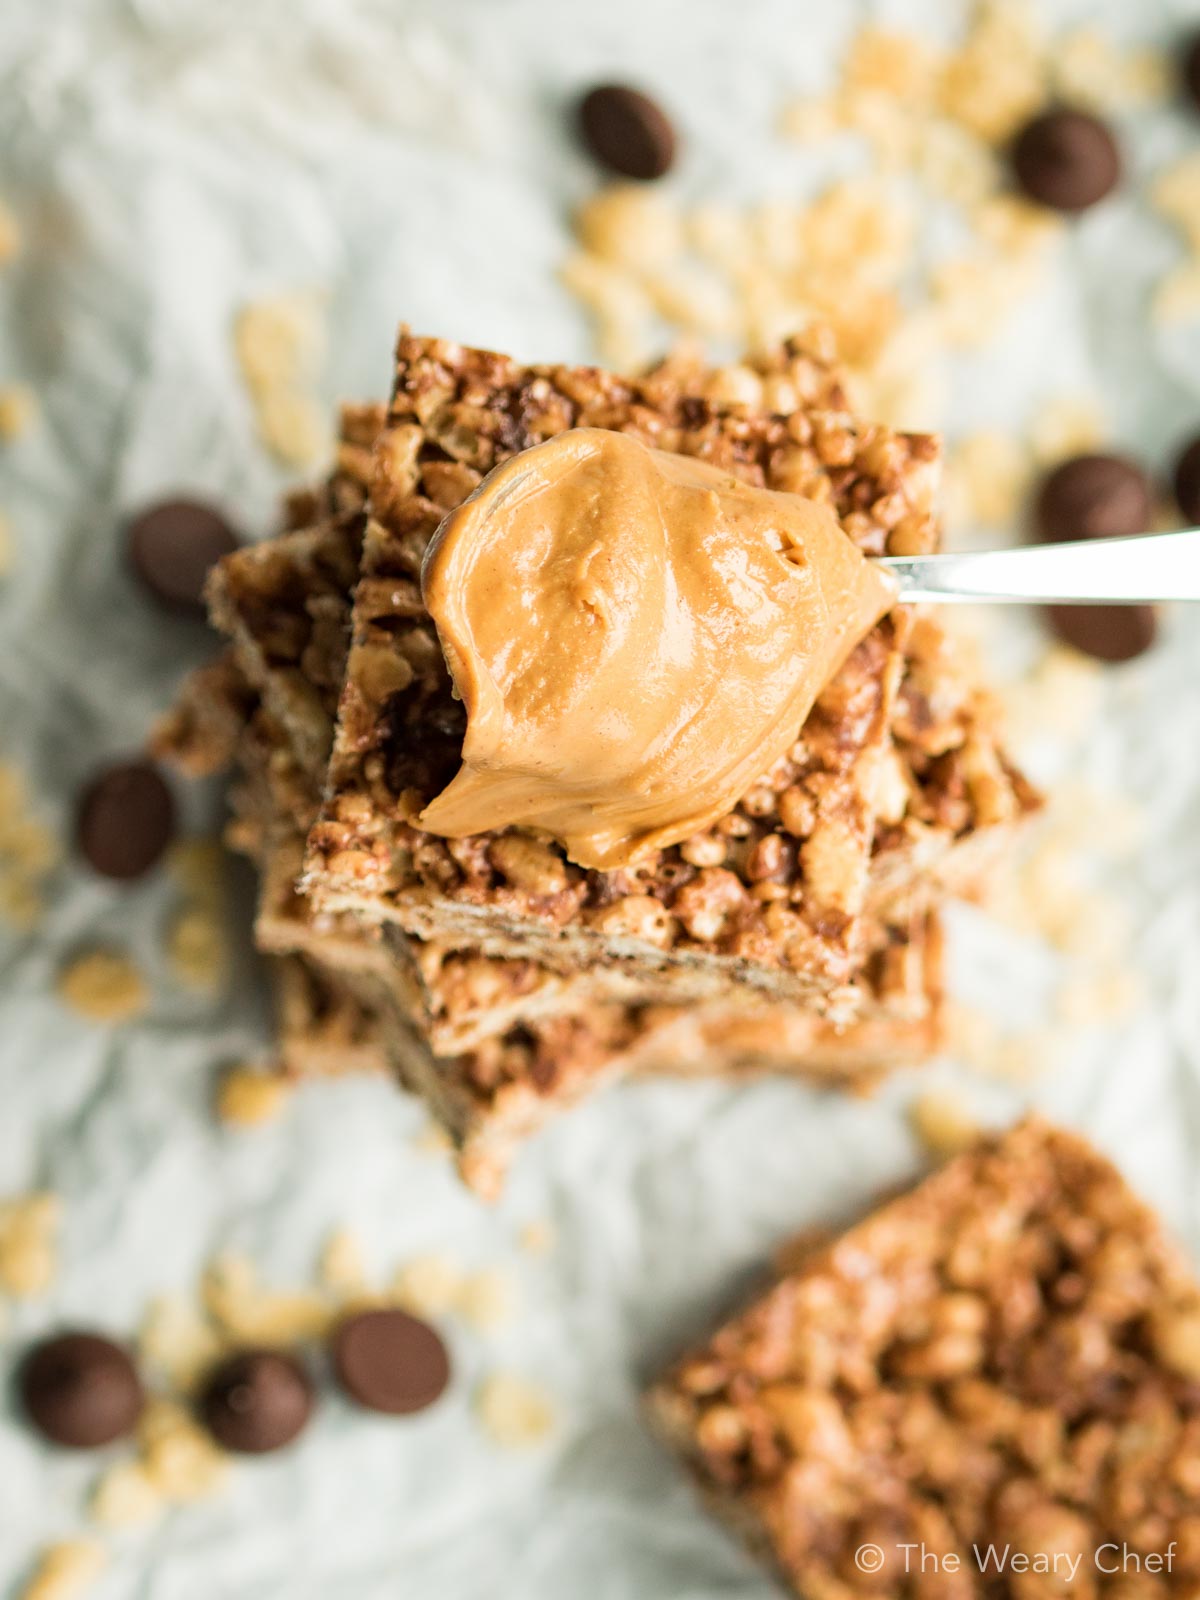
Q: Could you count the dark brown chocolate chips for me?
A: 11